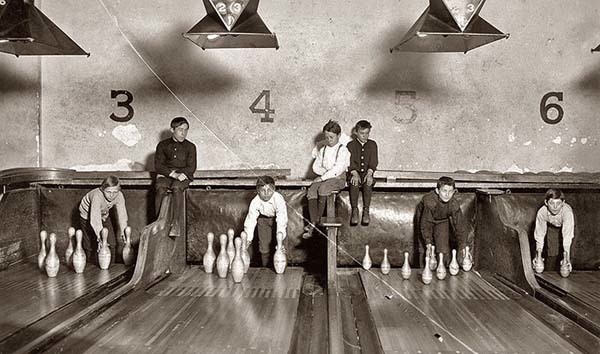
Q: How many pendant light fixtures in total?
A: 3